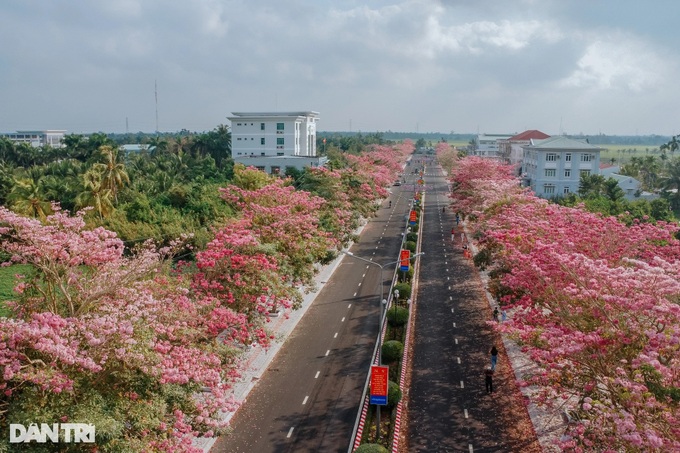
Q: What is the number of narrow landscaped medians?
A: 1